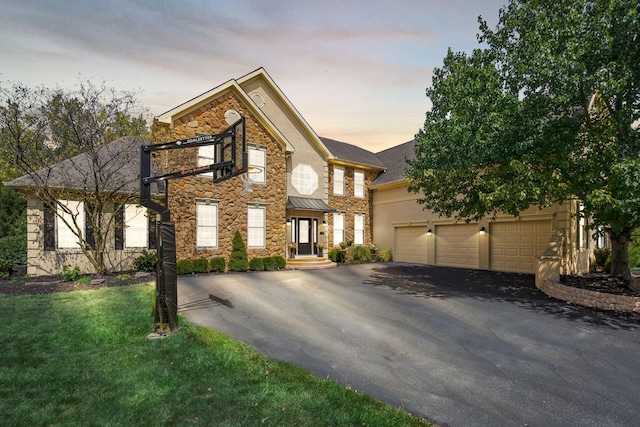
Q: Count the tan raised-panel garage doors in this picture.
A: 3